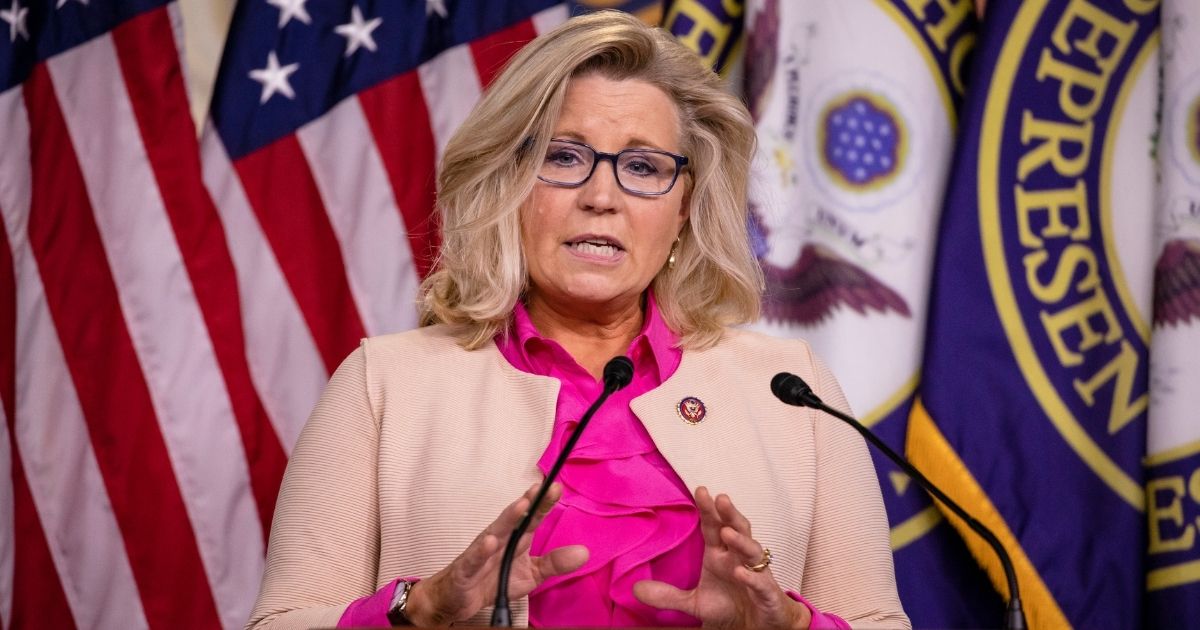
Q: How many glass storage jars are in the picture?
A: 0